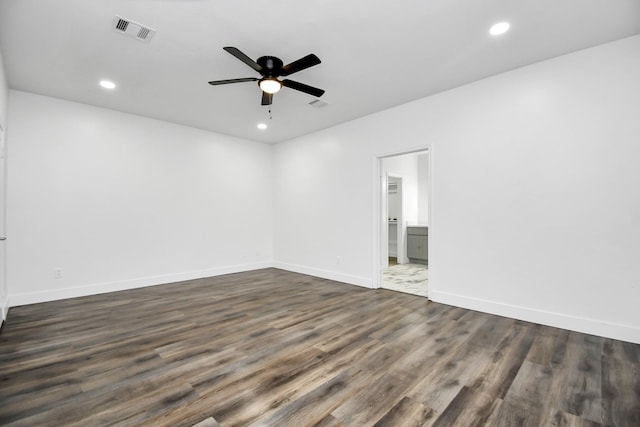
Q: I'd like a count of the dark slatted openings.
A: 2